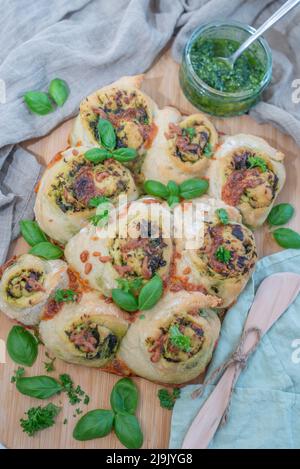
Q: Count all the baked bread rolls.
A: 9